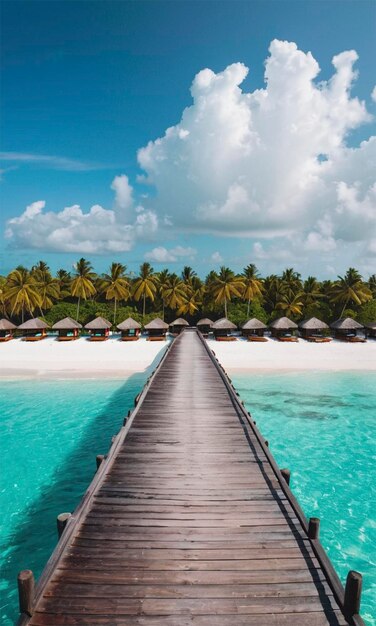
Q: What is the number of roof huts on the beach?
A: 14